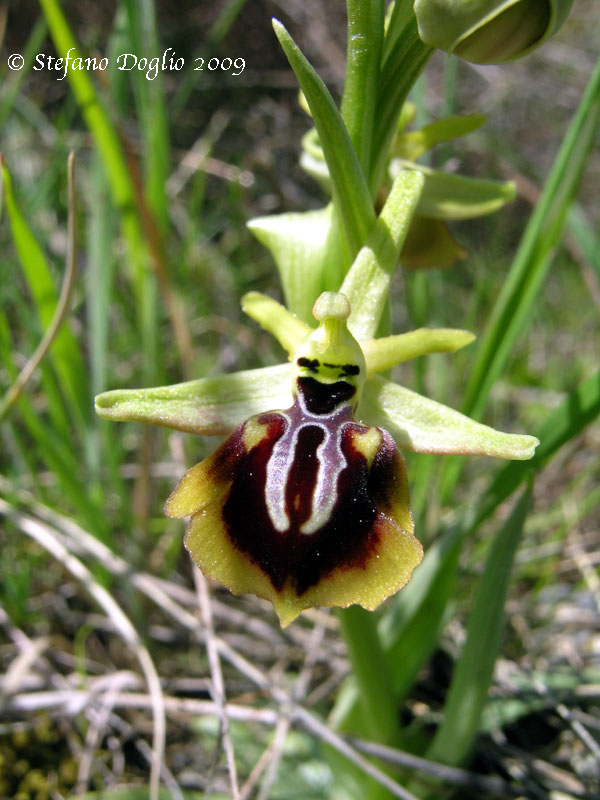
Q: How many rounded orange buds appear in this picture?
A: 0